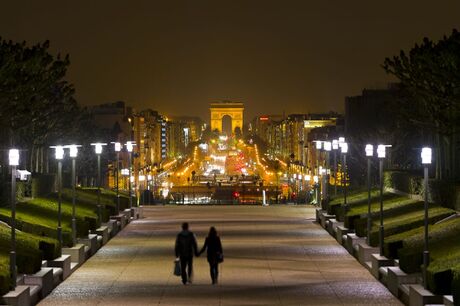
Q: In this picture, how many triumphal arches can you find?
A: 1